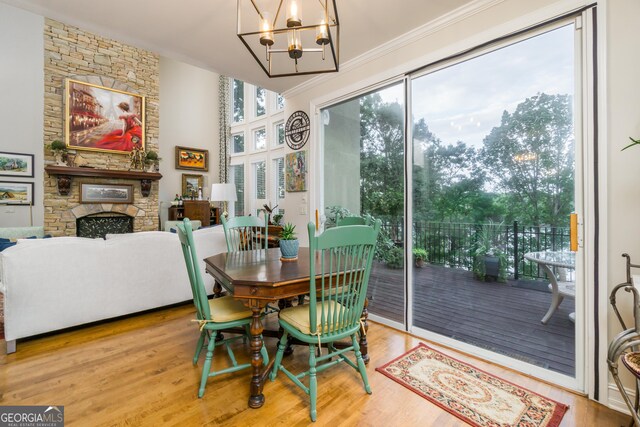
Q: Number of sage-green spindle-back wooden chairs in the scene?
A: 4